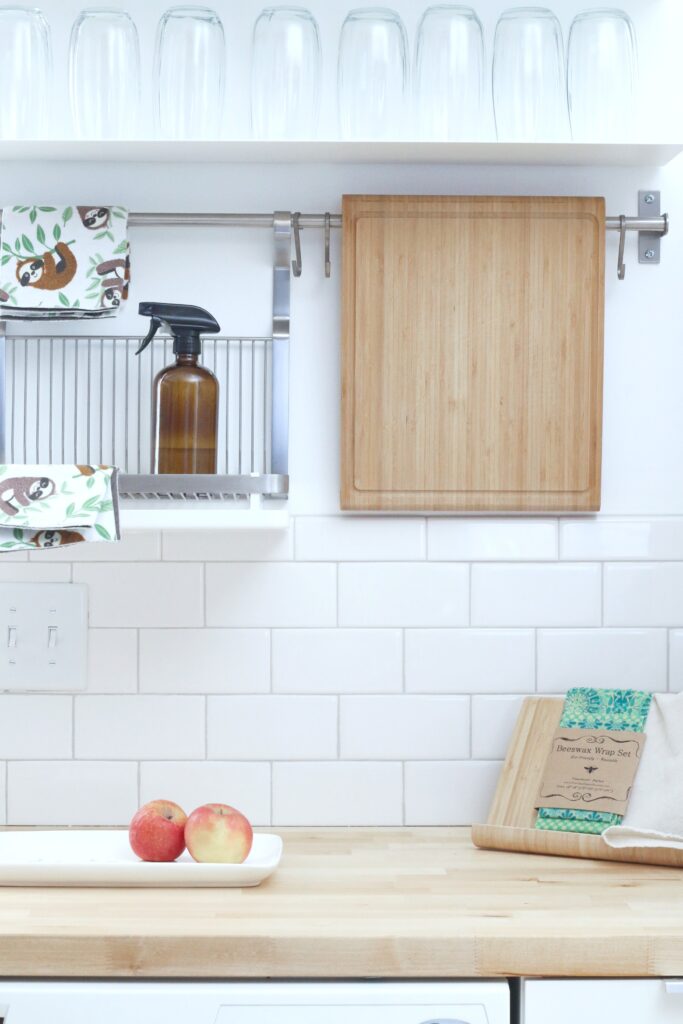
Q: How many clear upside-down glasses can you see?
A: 8